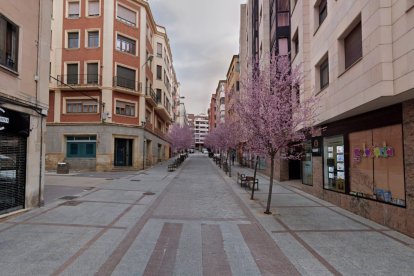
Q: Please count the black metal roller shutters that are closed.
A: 1